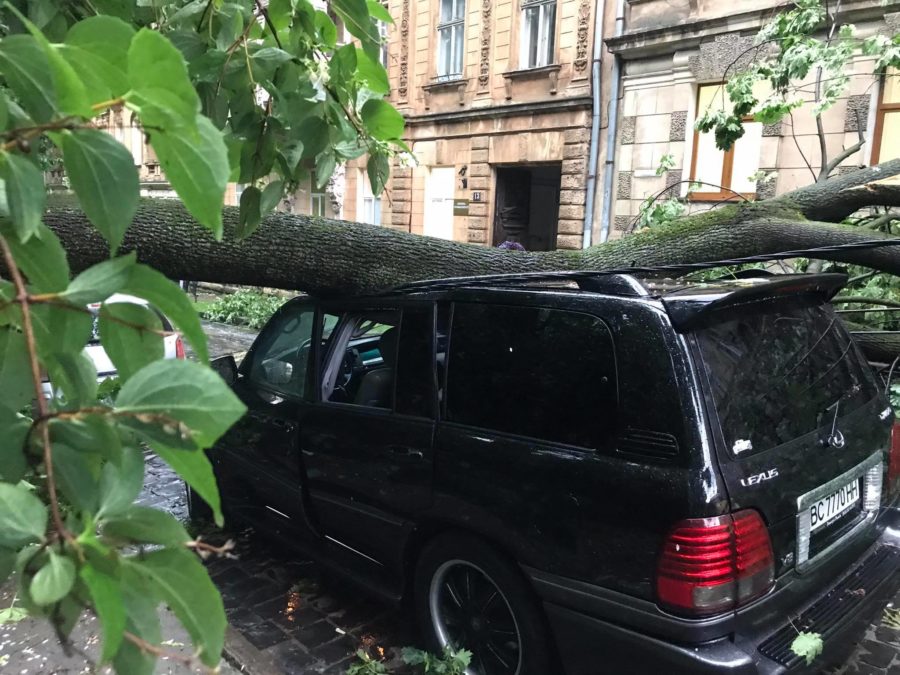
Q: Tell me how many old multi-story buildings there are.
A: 2